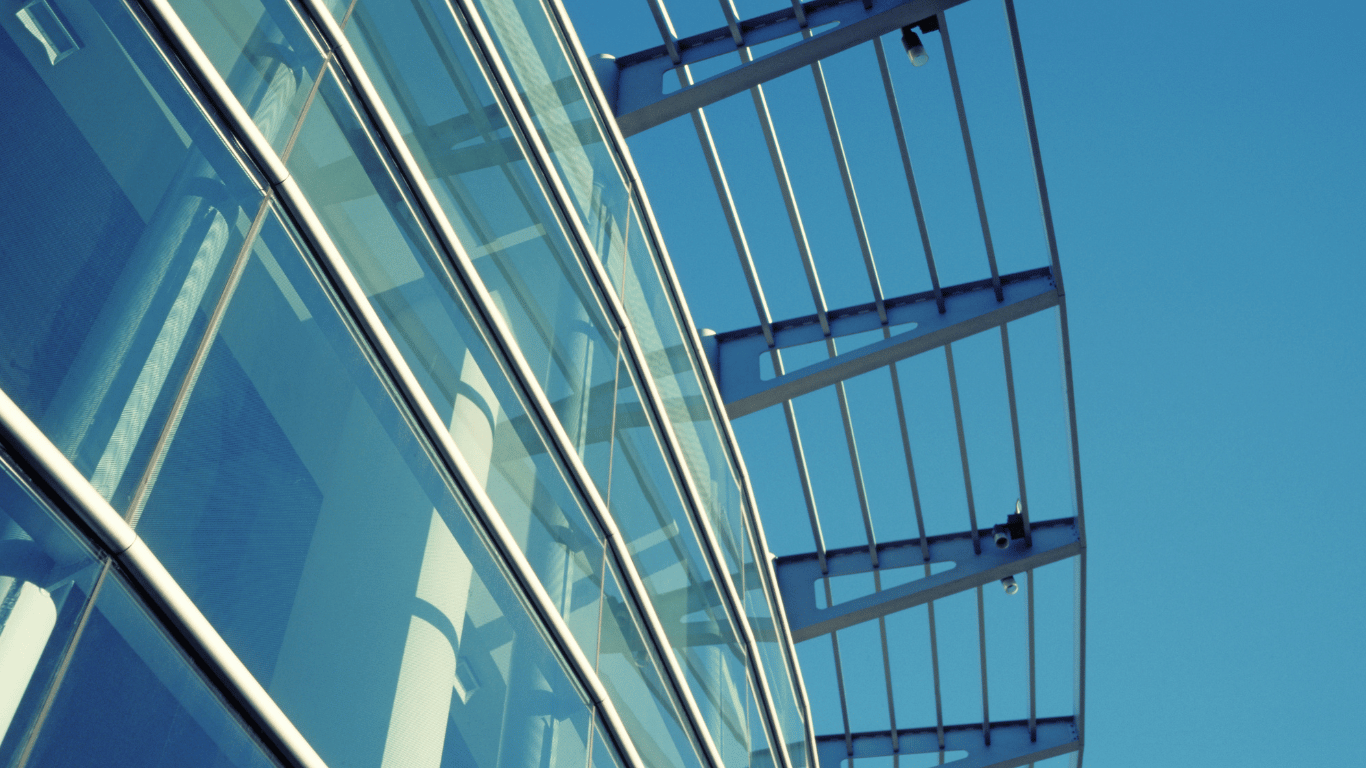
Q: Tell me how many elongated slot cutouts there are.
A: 4